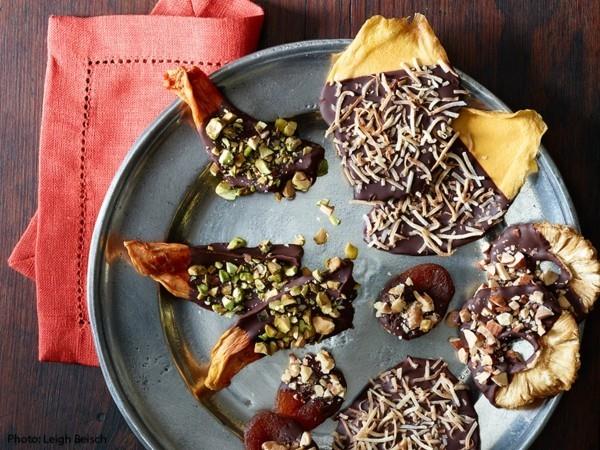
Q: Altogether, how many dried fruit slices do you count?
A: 11